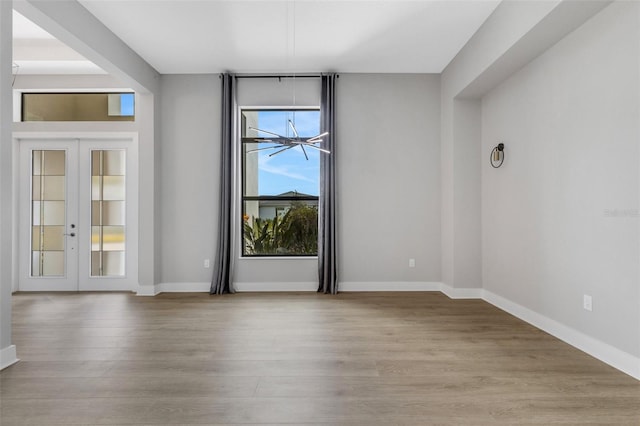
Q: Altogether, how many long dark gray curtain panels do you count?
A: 2